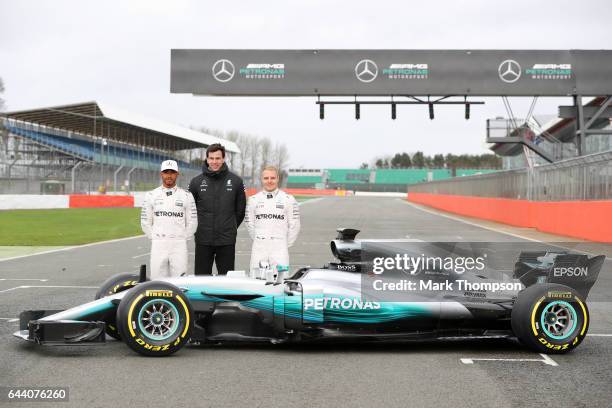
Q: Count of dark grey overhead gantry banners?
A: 1